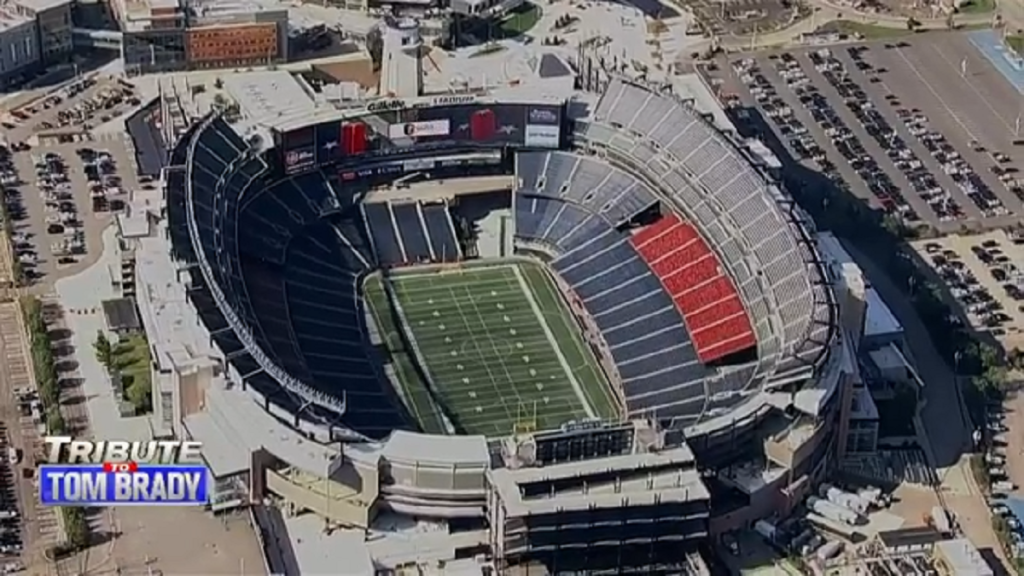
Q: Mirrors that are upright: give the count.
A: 0